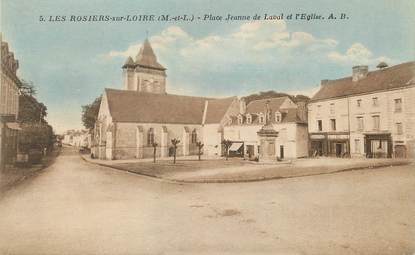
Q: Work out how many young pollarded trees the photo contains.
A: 4